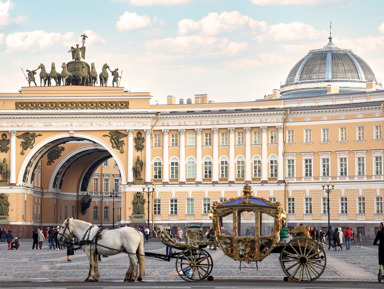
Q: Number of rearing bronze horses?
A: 6